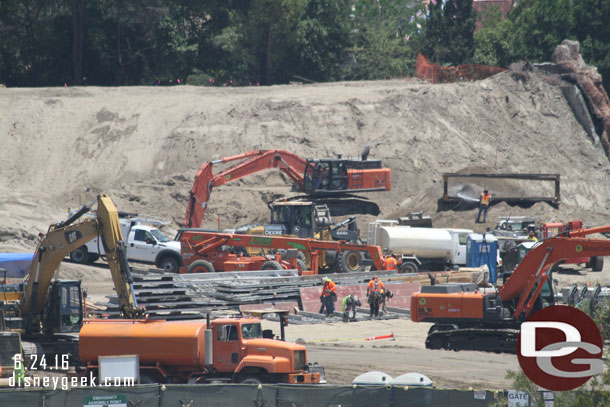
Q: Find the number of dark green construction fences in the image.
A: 1